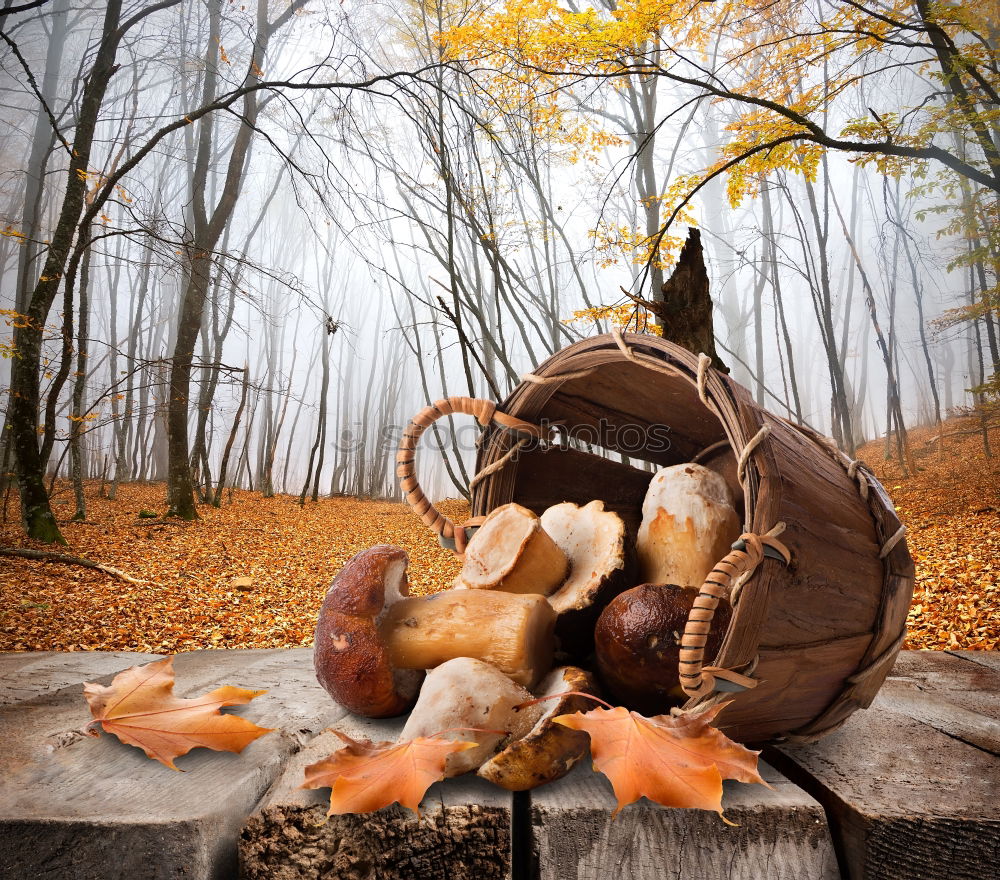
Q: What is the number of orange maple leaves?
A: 3